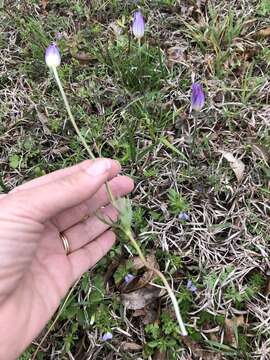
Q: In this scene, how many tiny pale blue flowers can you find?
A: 4